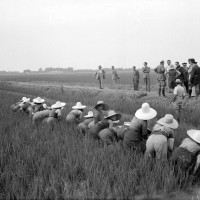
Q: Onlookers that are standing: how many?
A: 12